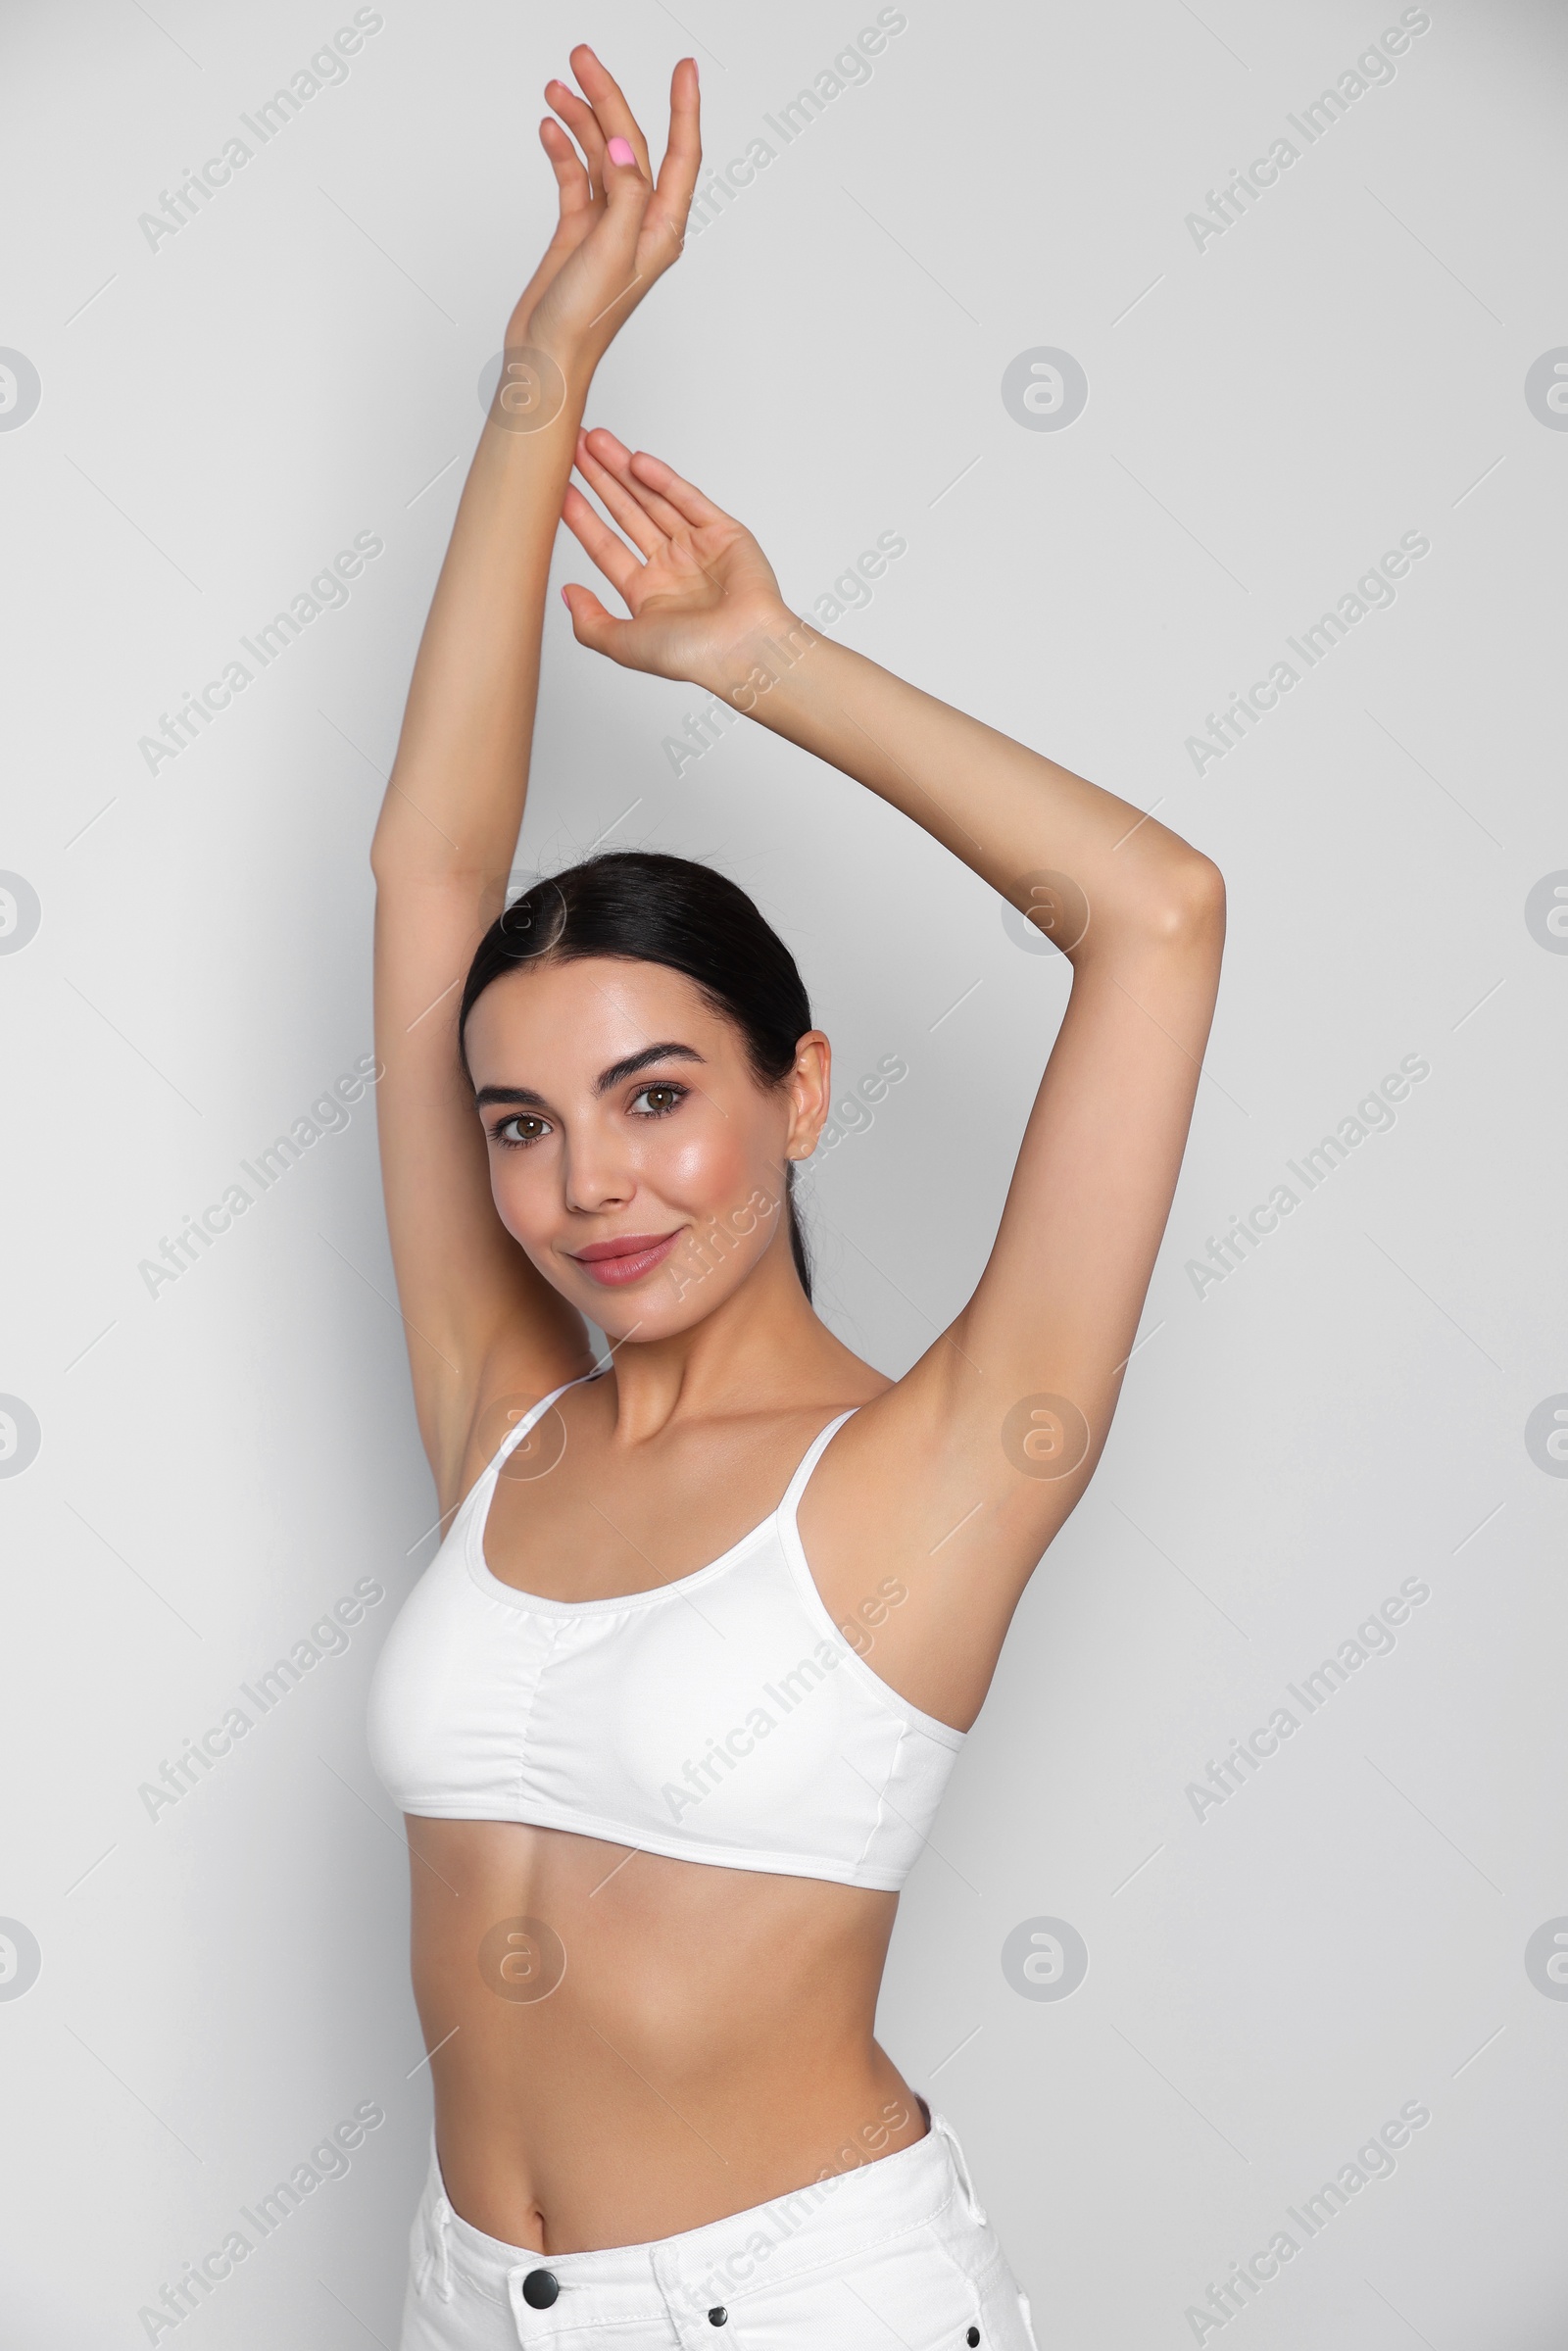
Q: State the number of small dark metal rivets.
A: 2